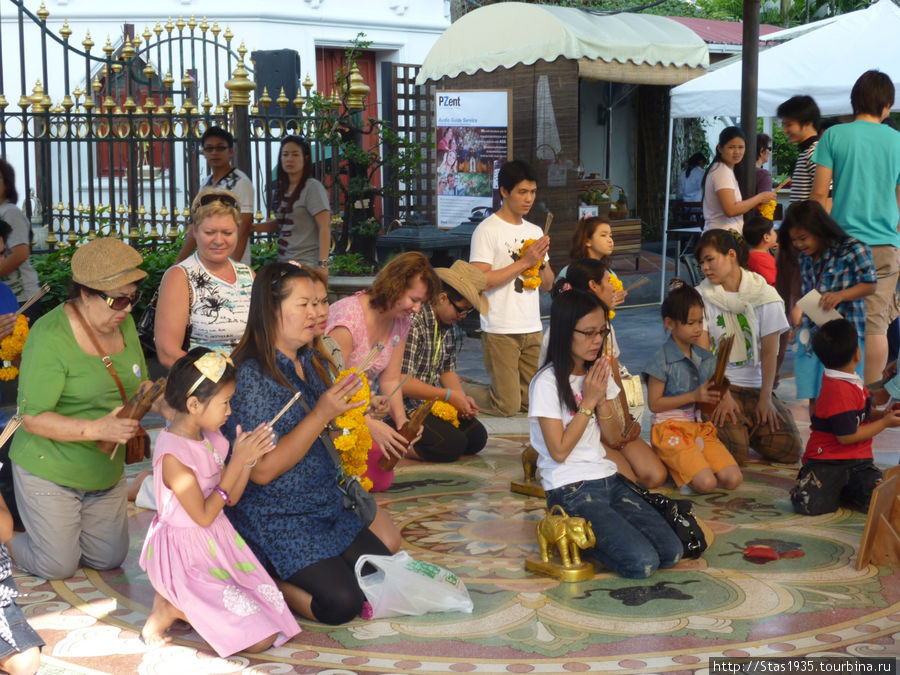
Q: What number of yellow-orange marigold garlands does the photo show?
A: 6